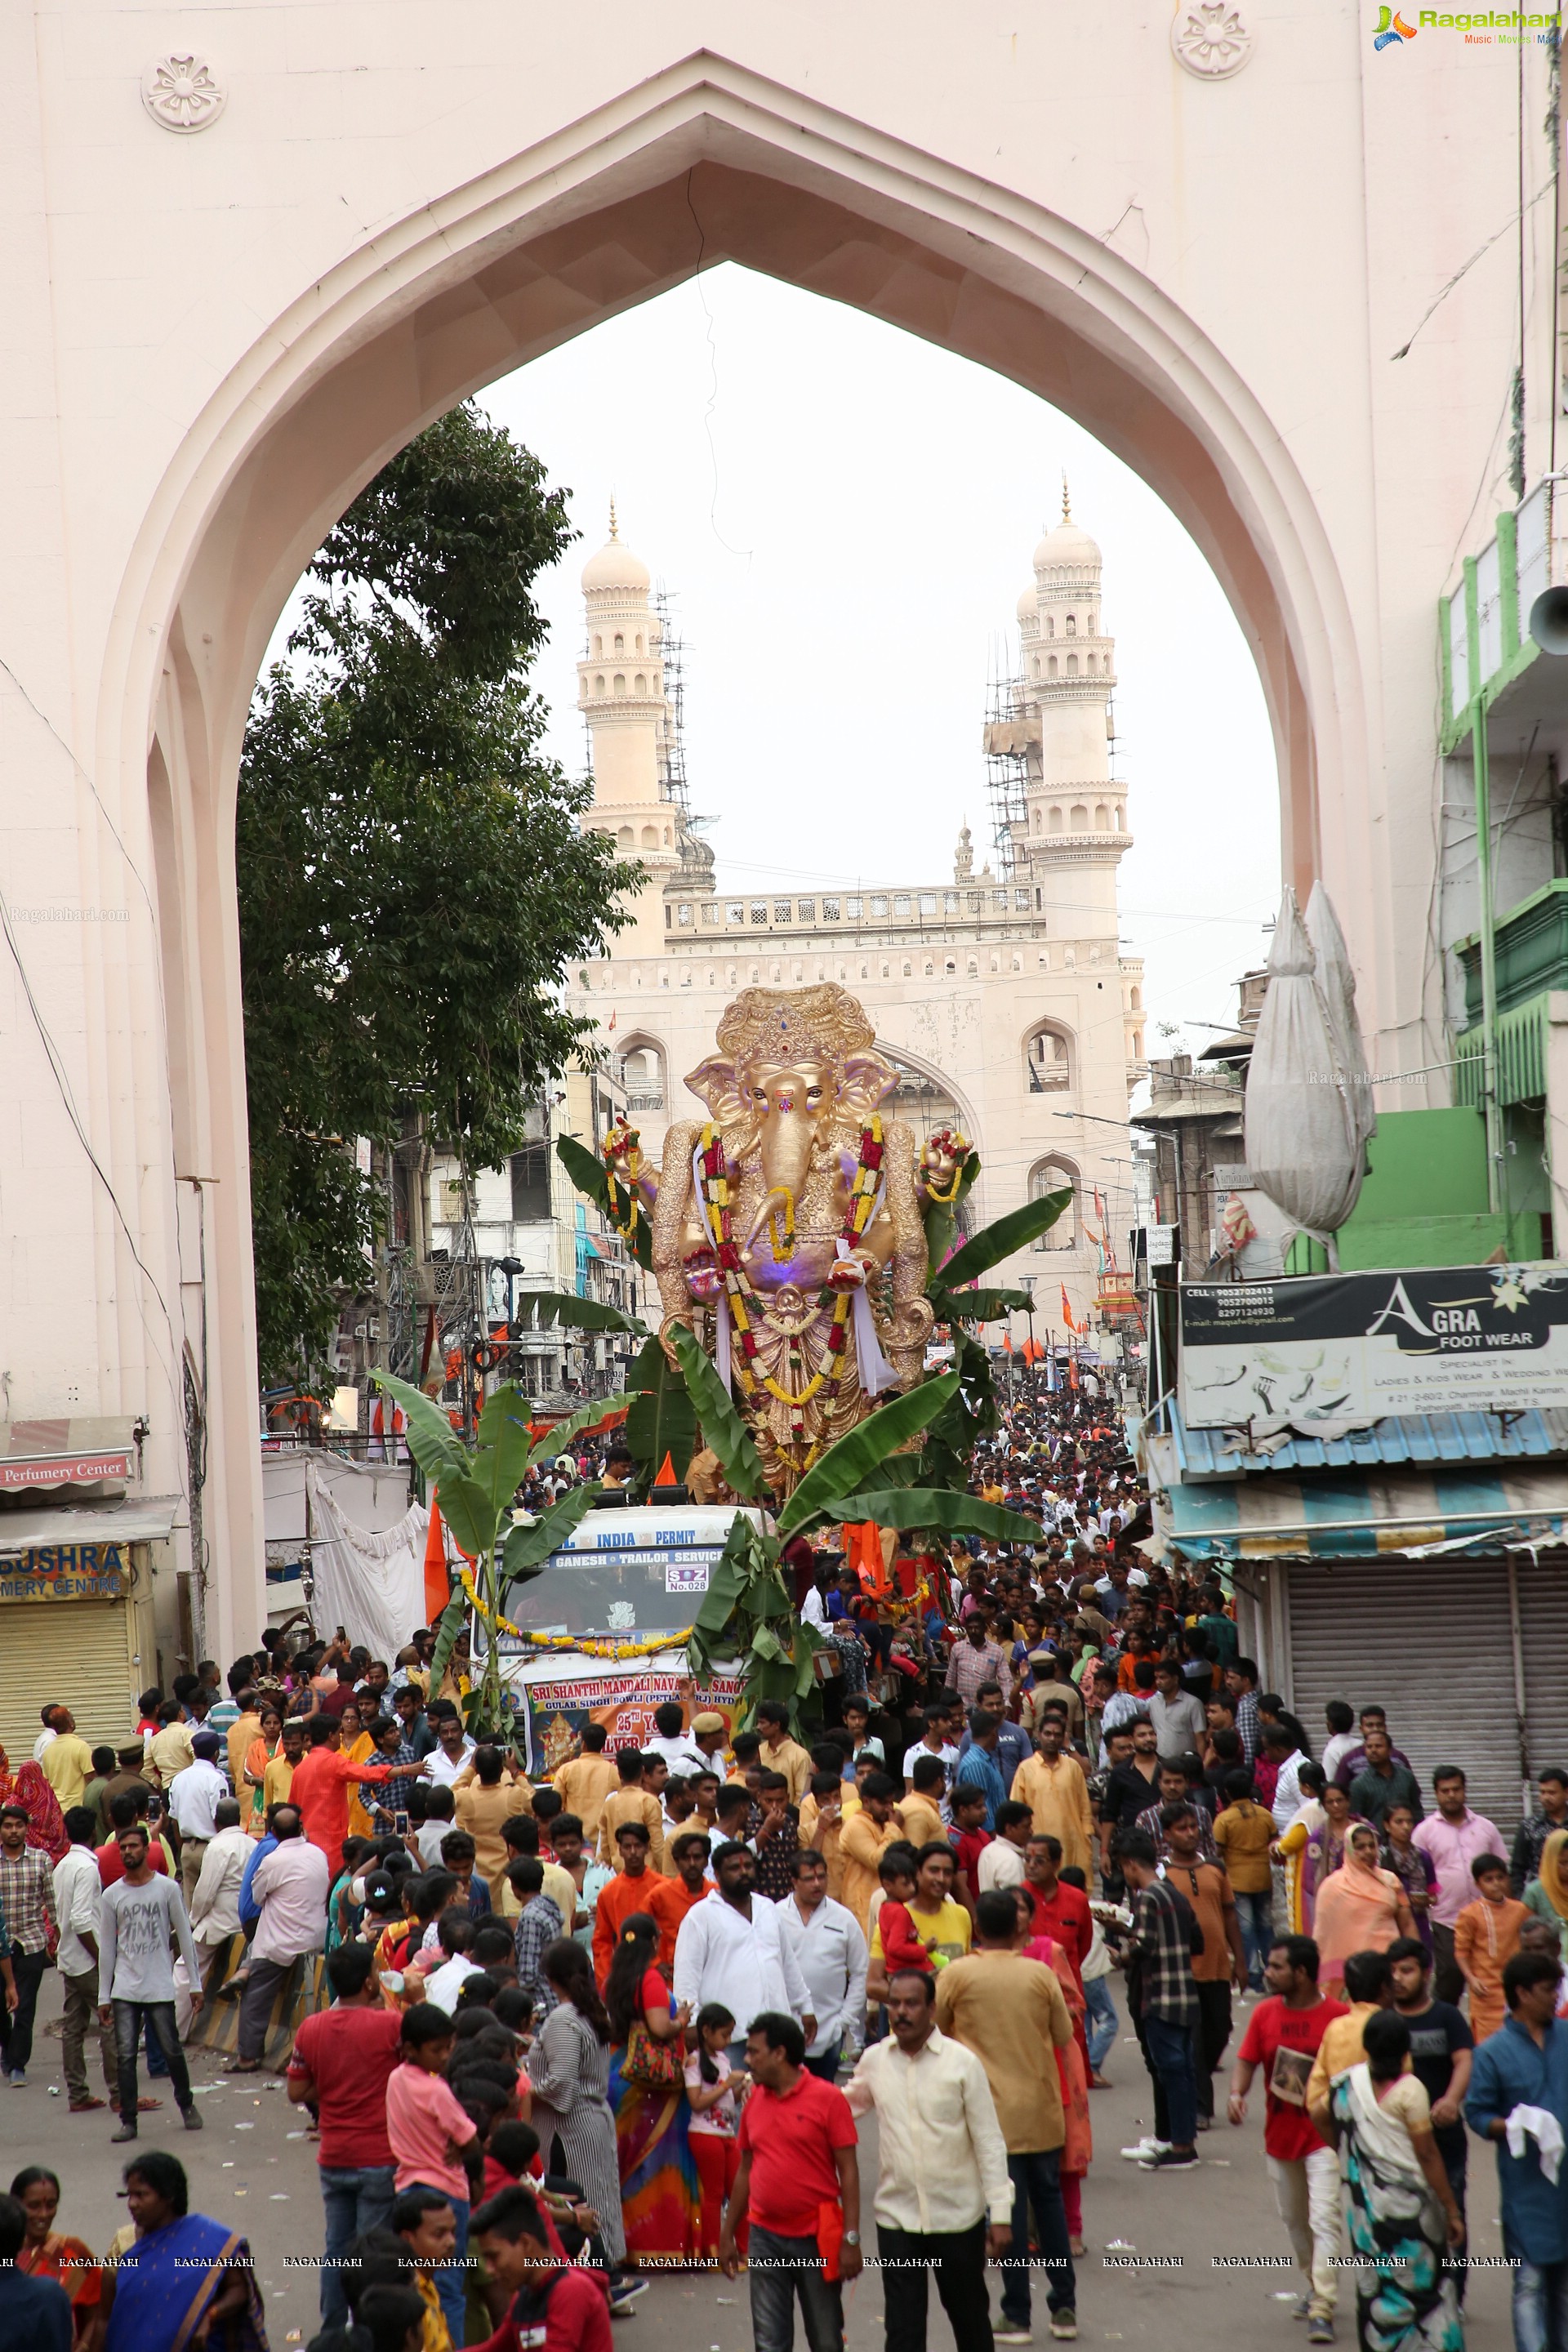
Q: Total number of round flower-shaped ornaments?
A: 2